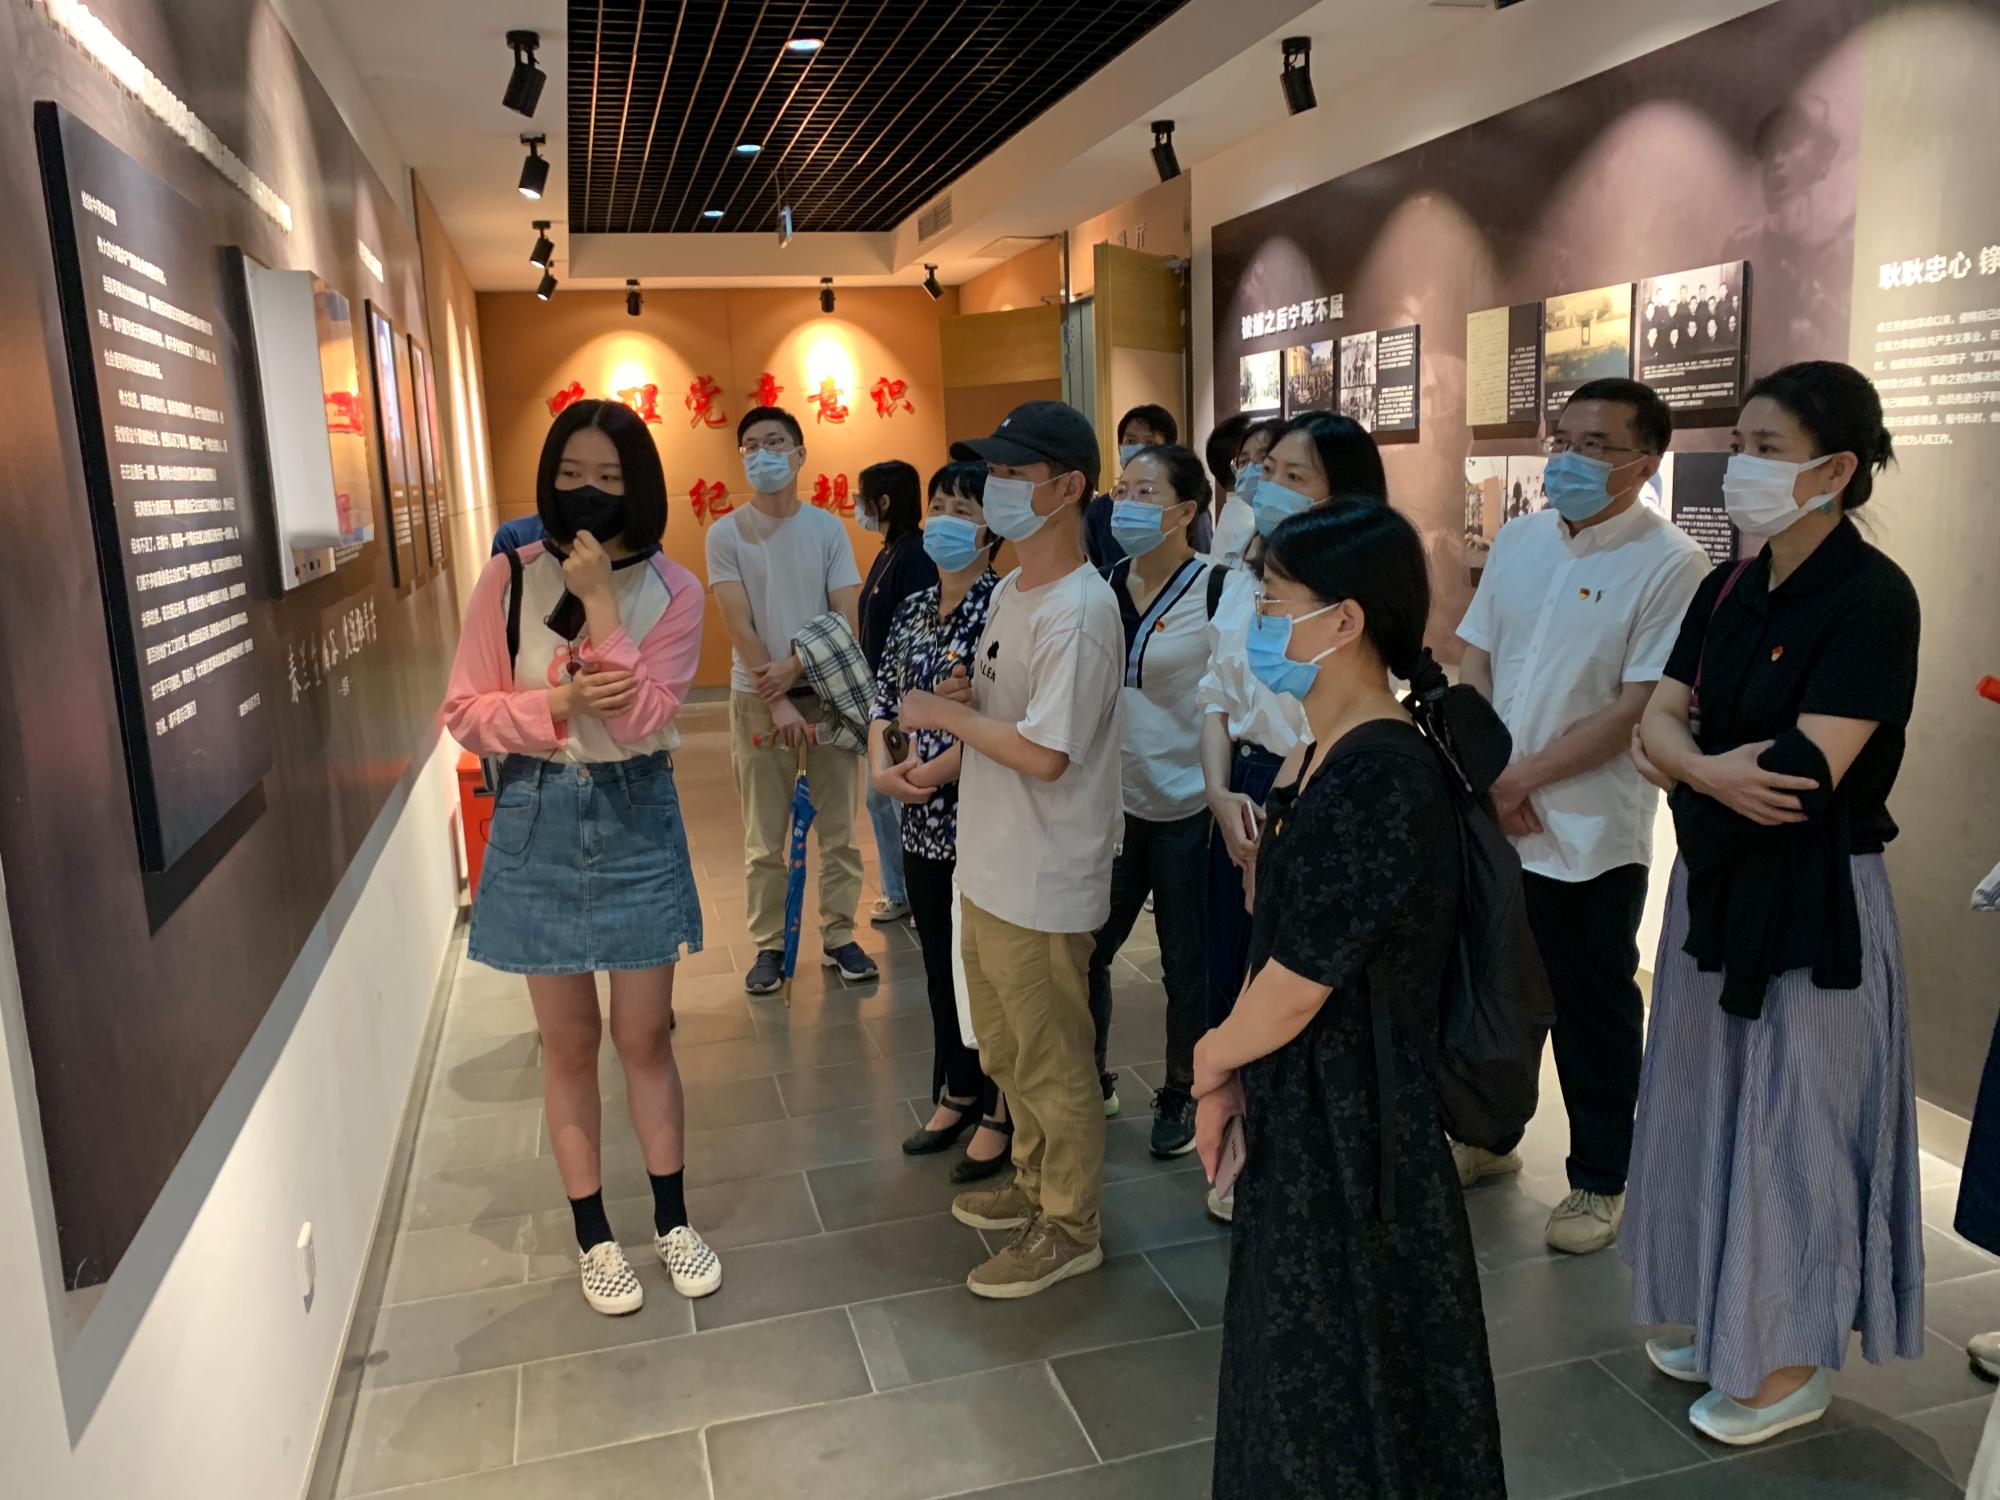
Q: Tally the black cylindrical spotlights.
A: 9